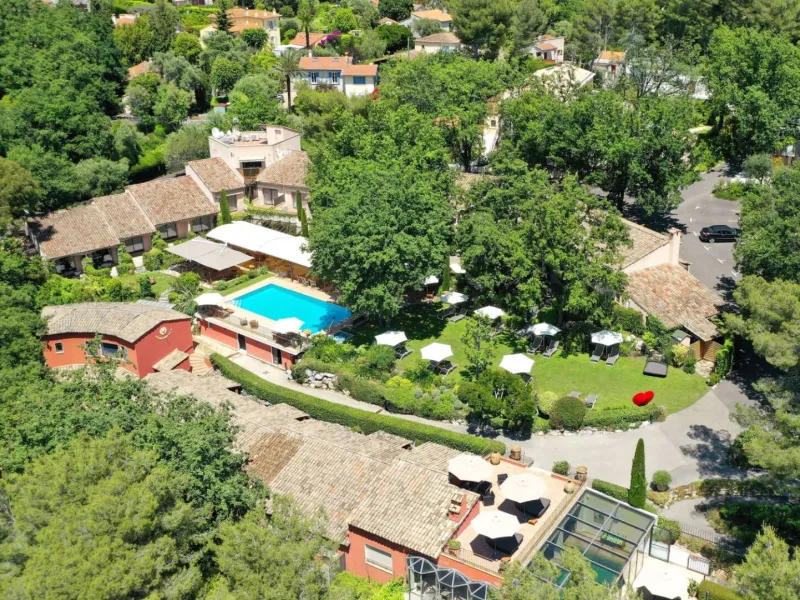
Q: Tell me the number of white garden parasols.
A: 15